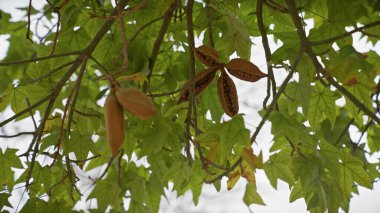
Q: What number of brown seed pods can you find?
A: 6